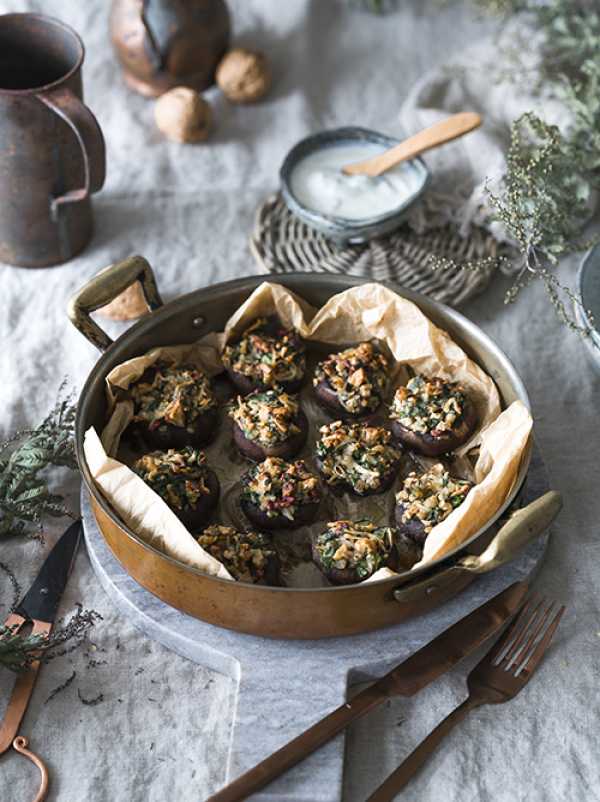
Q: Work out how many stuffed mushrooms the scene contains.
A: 11